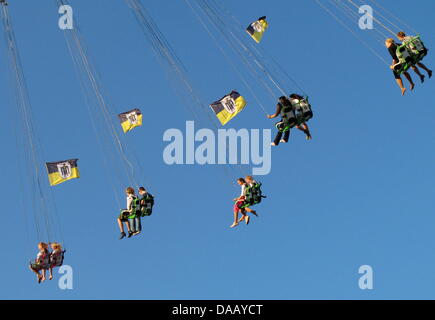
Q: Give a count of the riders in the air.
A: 10